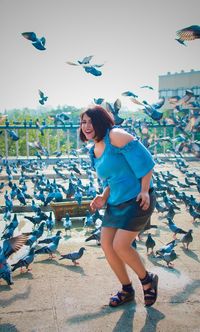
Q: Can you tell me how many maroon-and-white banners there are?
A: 0